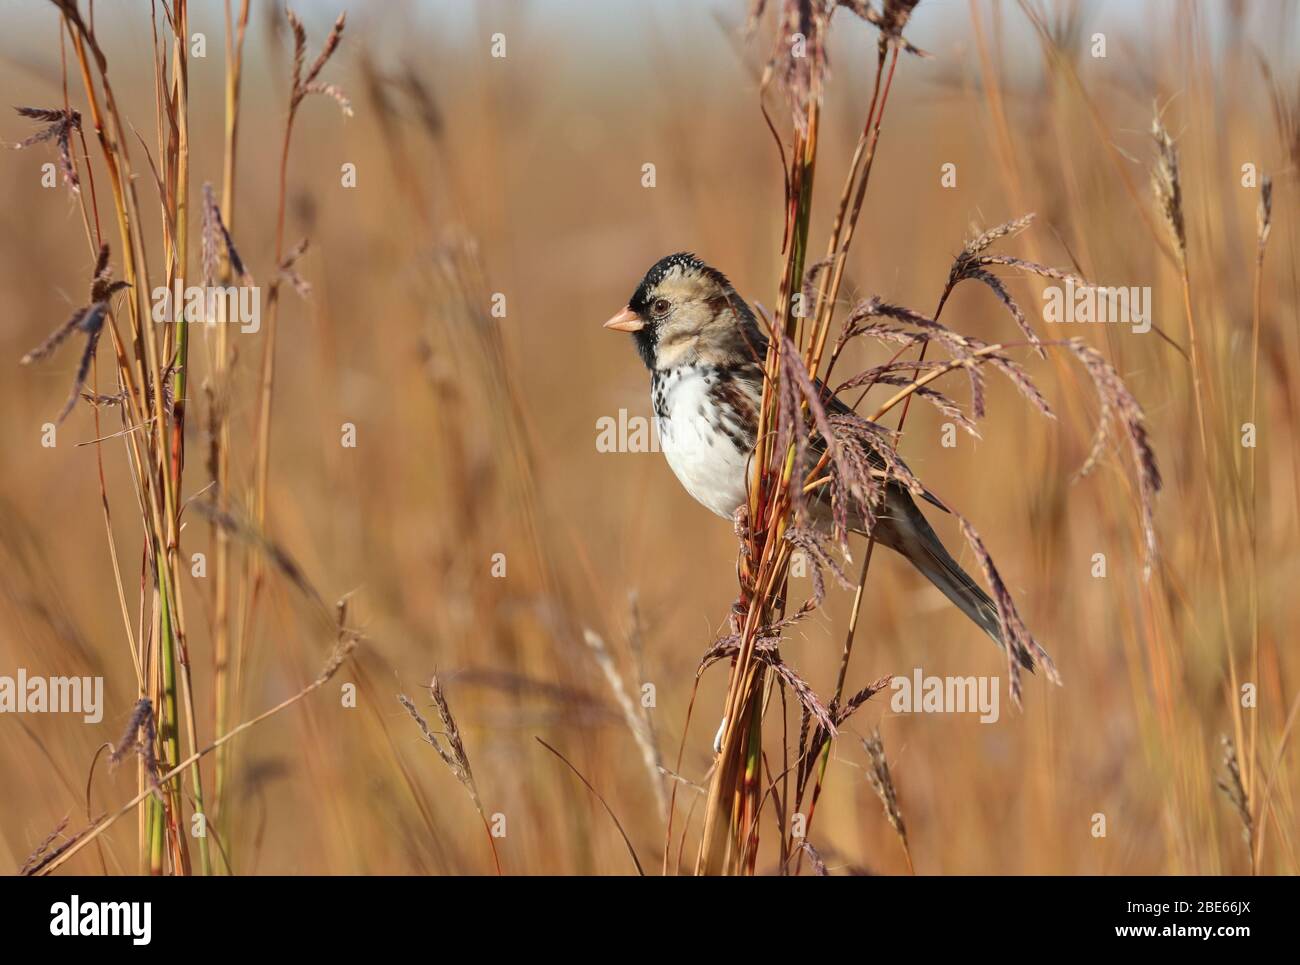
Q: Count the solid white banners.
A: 0